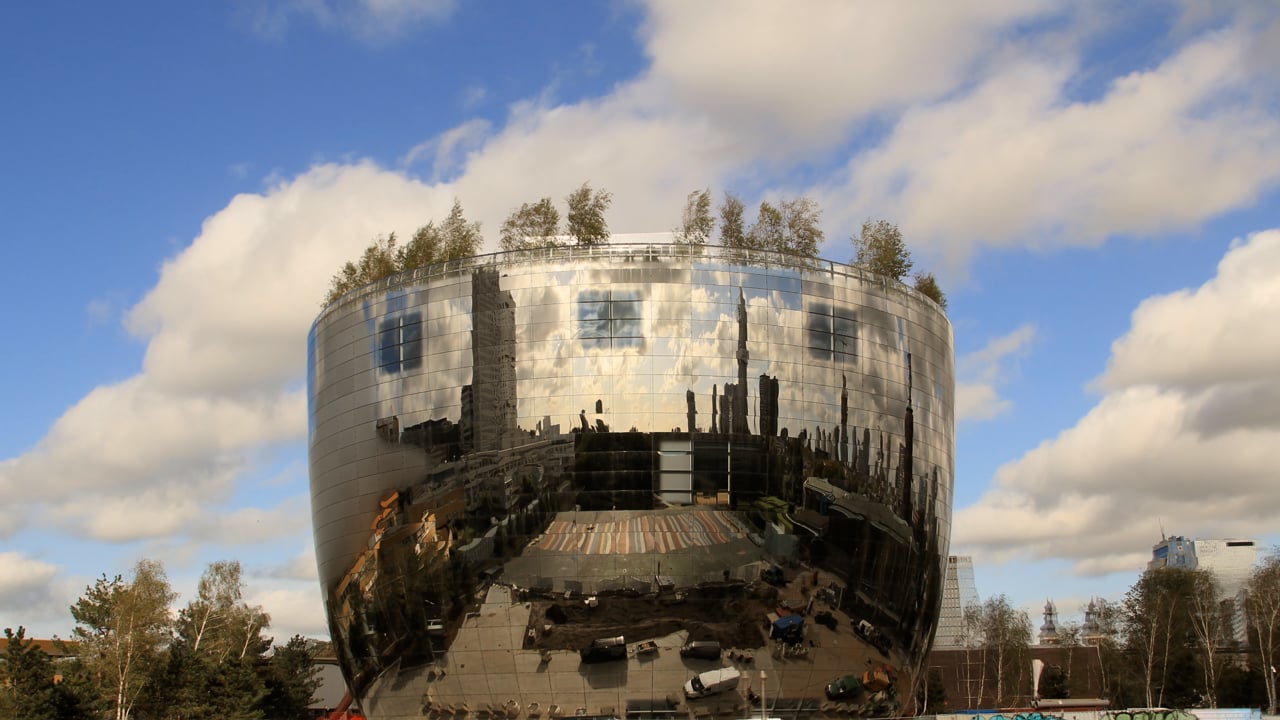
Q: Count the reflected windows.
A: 3